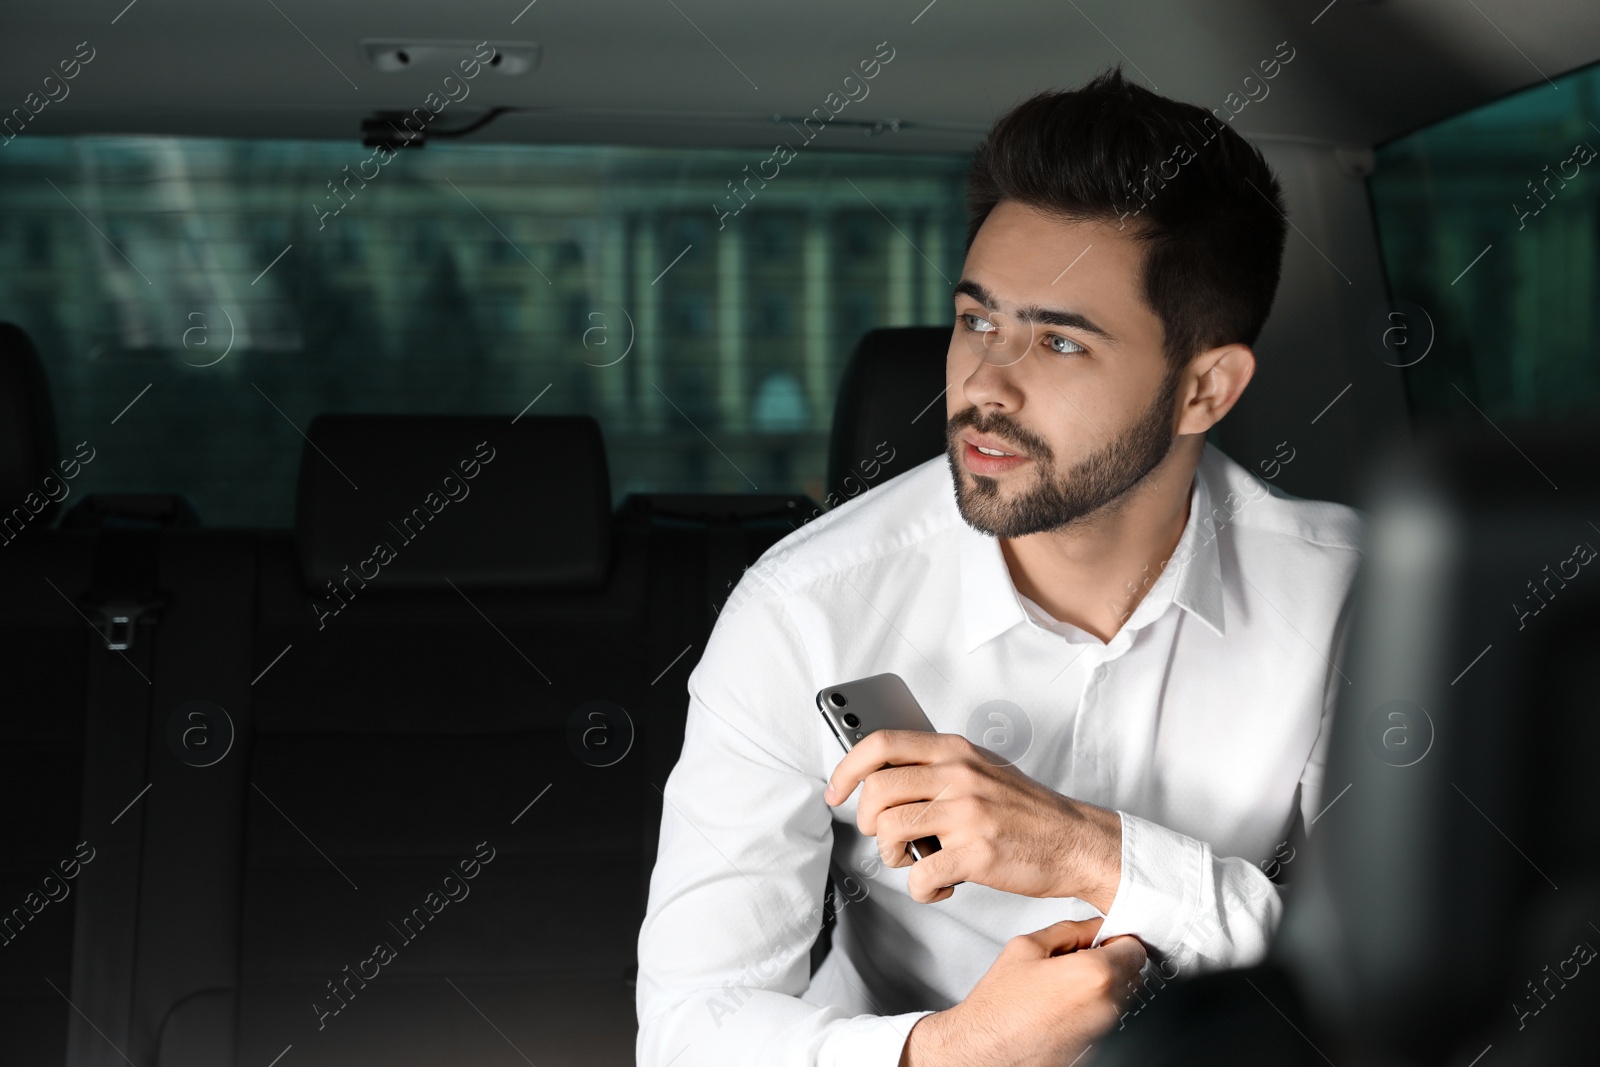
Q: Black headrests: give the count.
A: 3